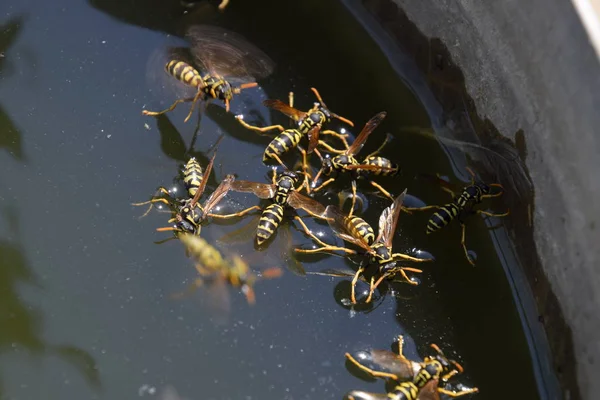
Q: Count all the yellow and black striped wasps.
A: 9